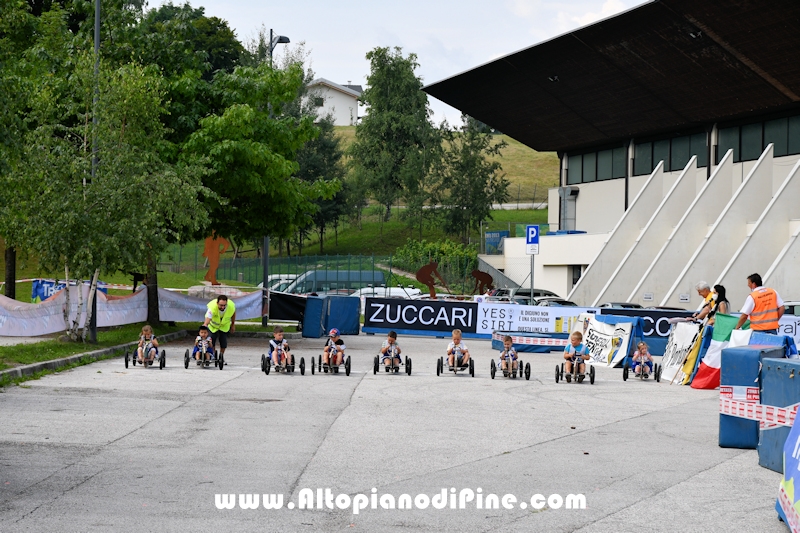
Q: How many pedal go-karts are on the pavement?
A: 9